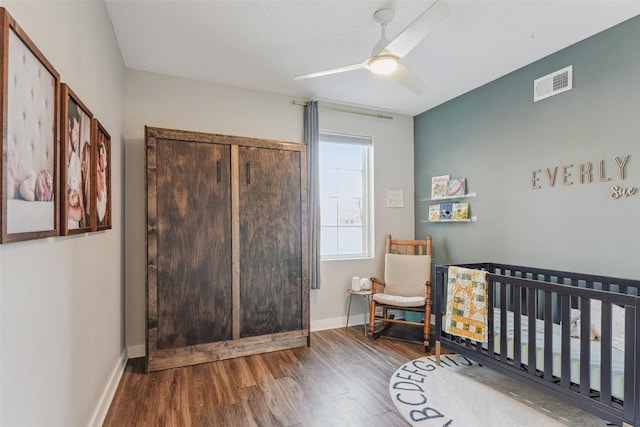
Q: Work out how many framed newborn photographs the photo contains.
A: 3